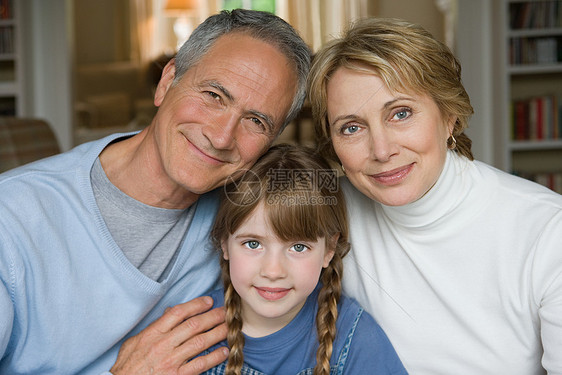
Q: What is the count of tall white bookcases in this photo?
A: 2